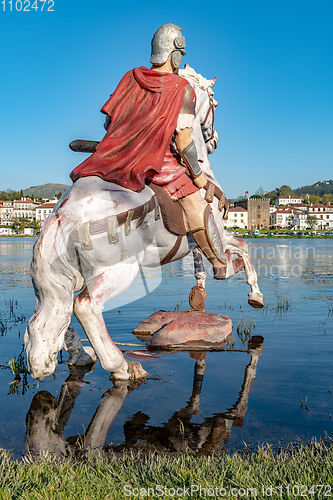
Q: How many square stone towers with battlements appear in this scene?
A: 1